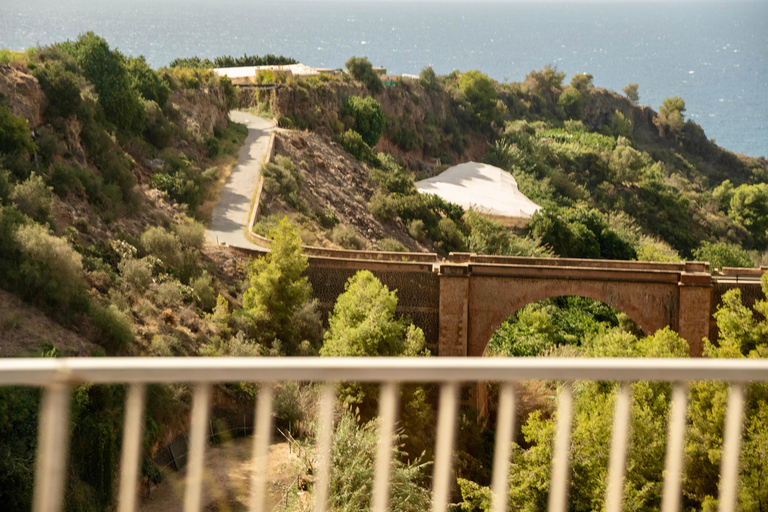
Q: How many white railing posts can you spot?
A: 12